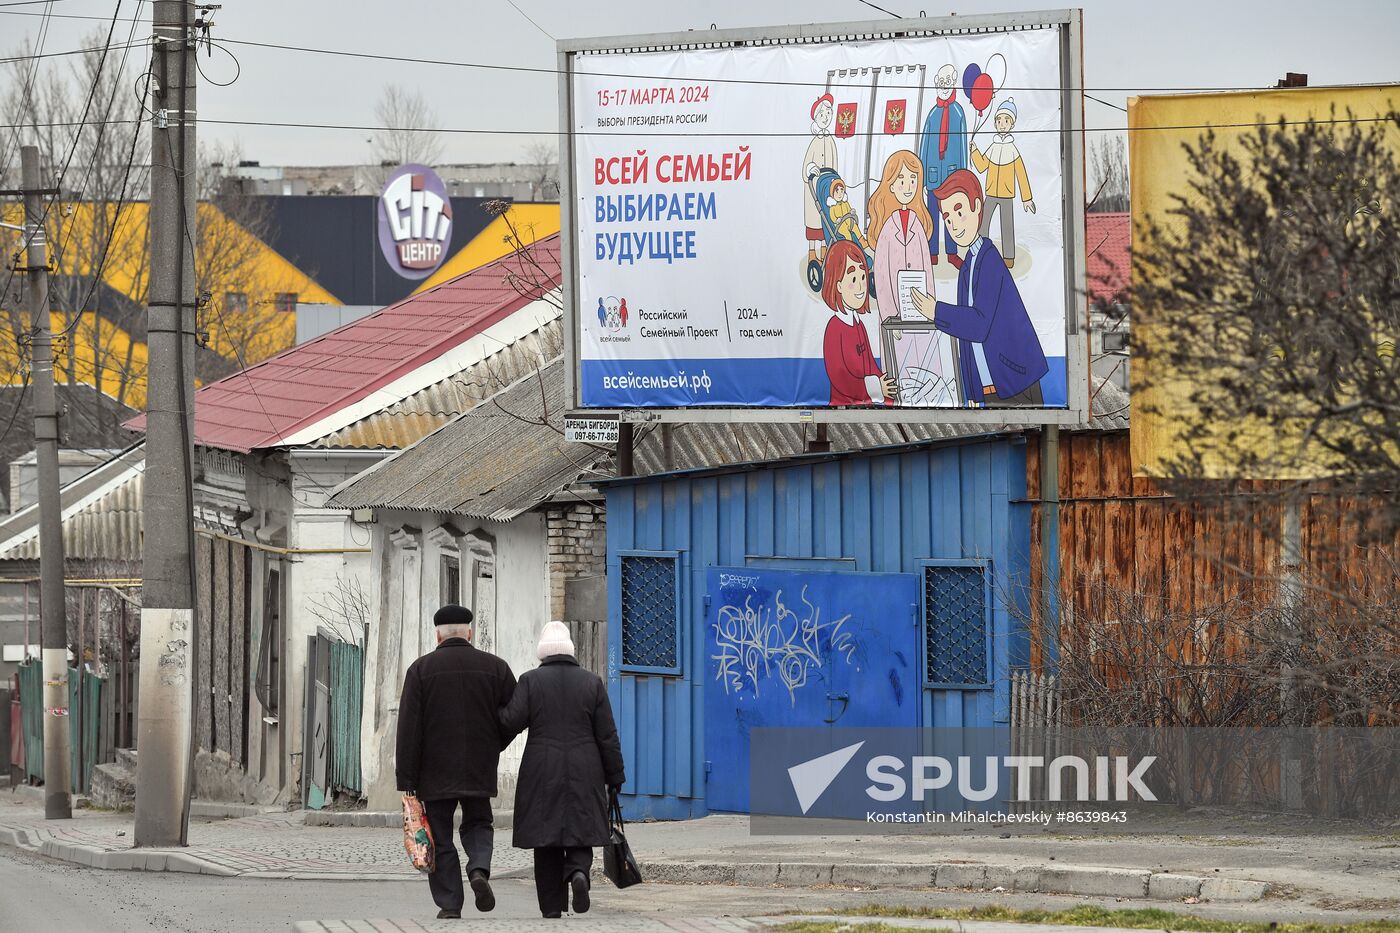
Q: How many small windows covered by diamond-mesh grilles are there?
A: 2